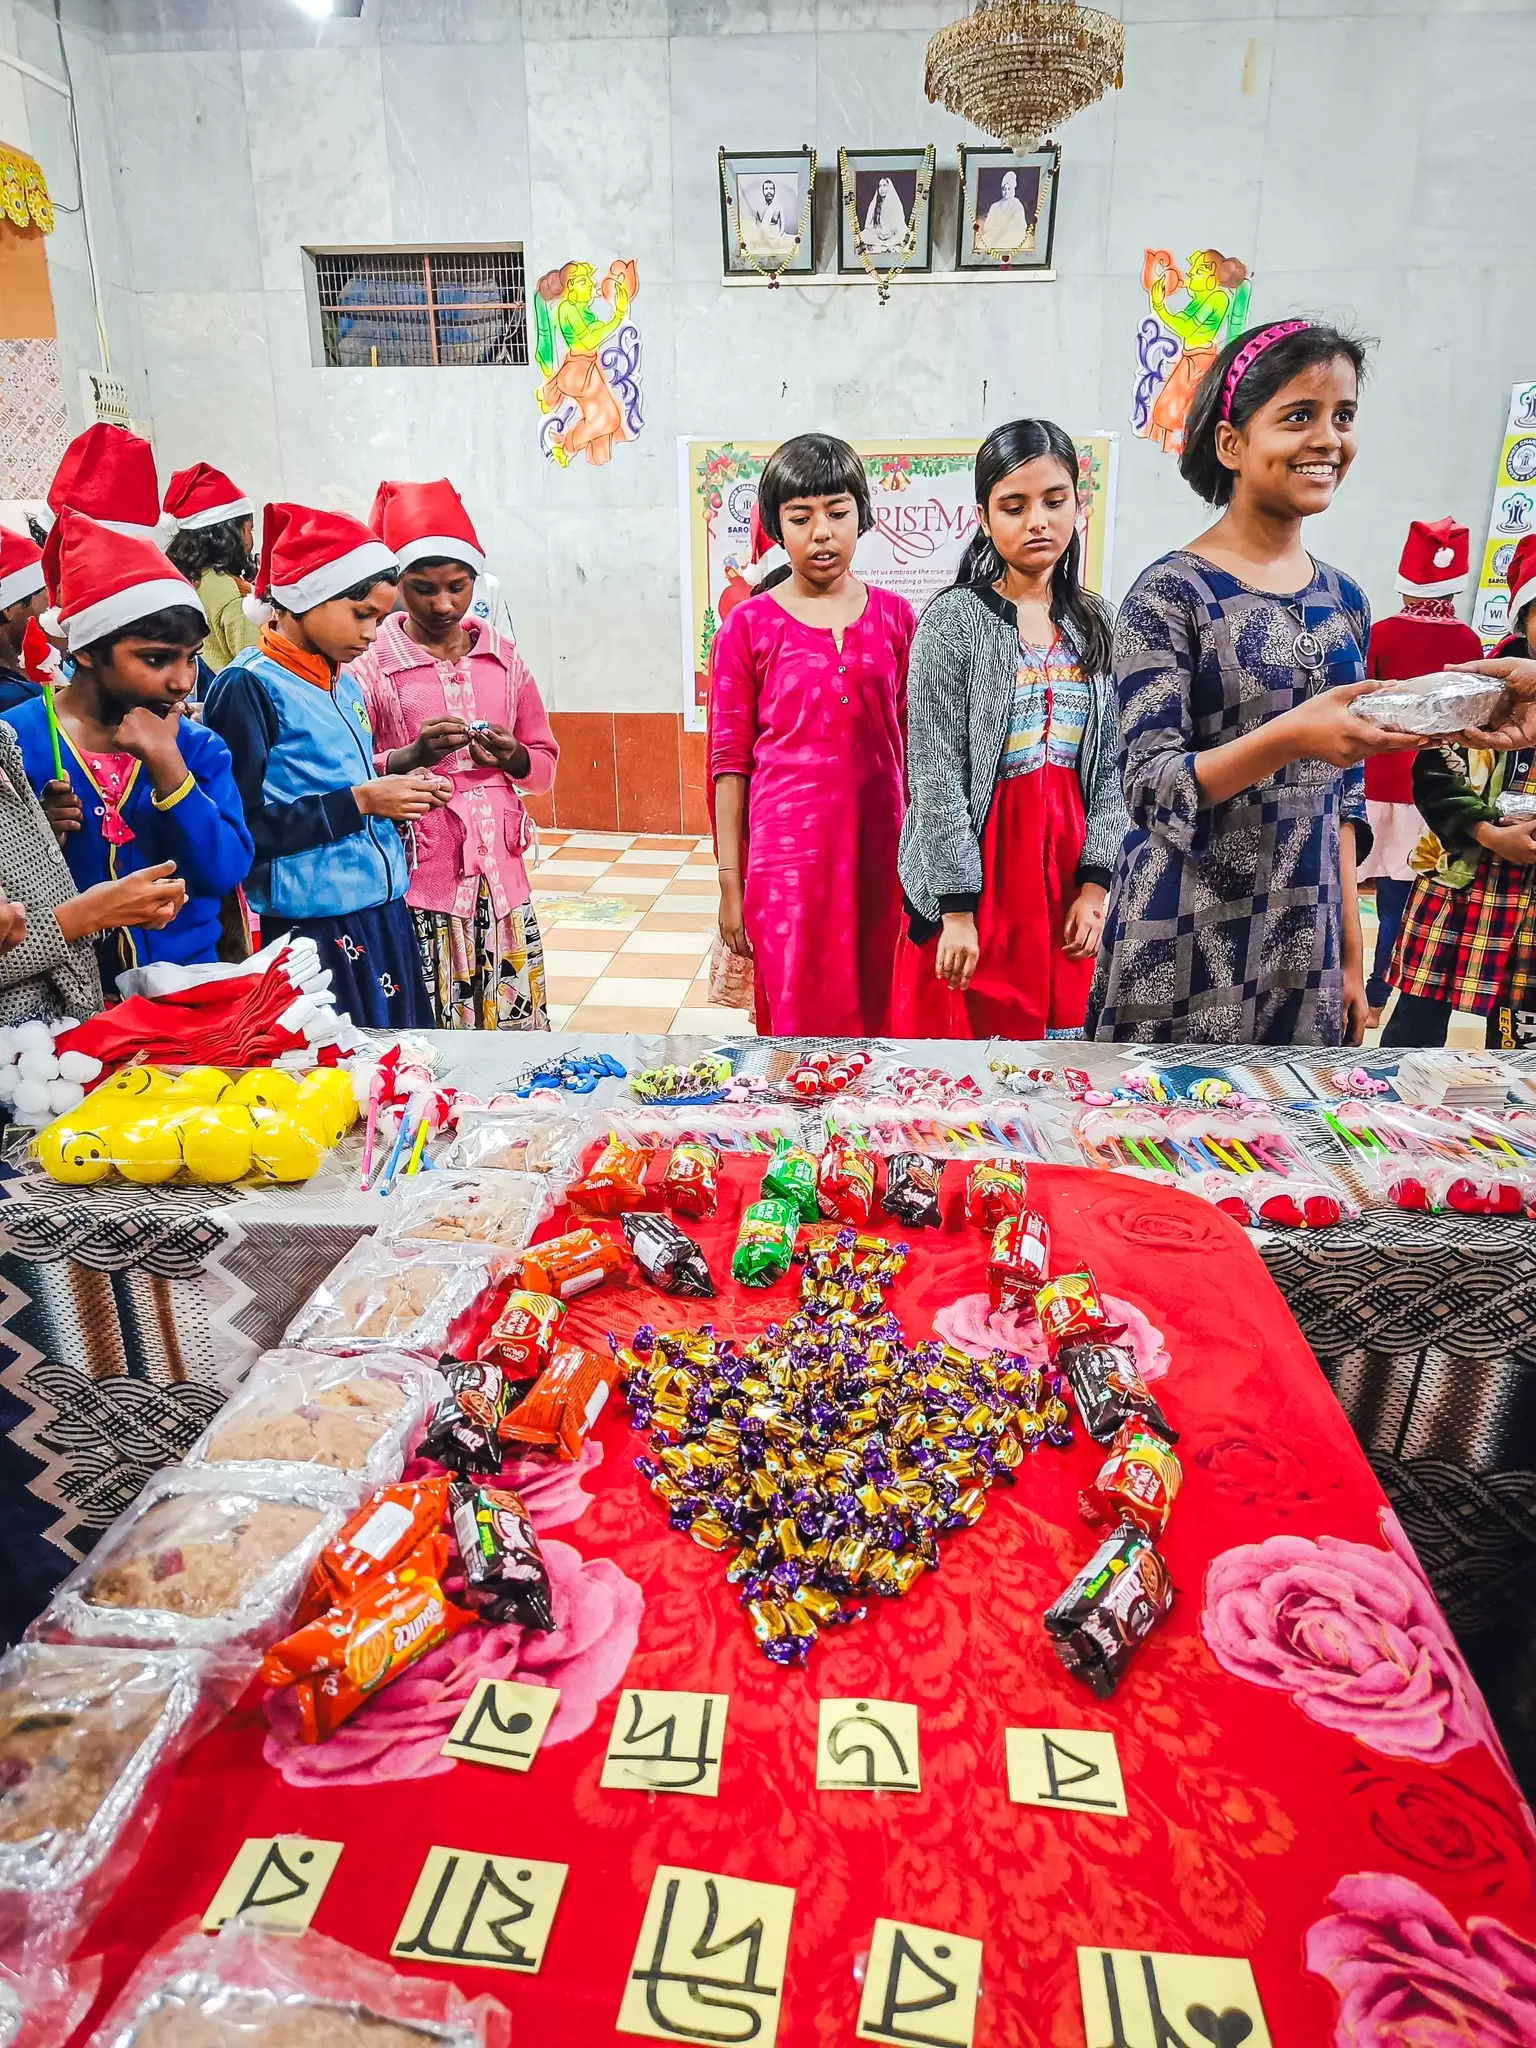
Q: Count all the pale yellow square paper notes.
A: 9